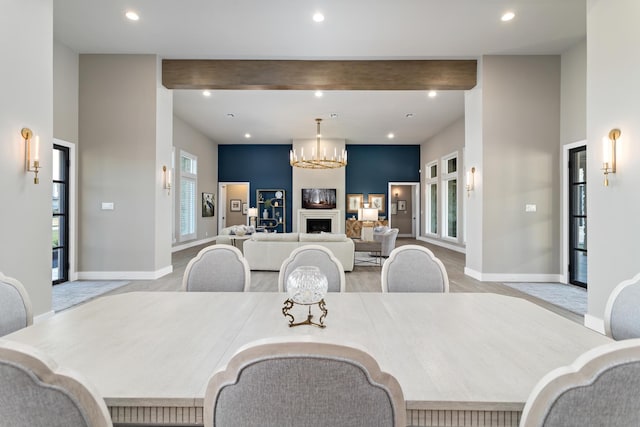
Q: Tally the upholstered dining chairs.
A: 8